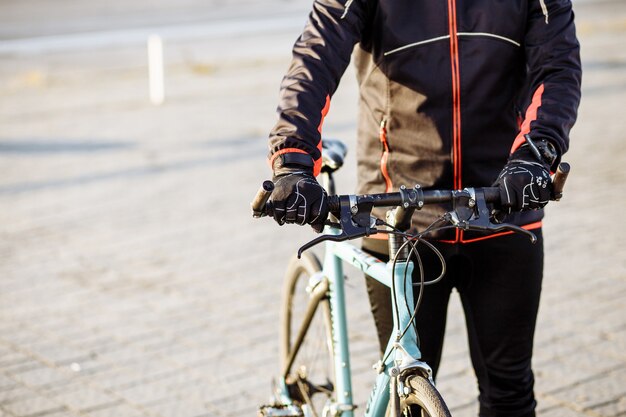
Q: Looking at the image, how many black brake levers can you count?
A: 2